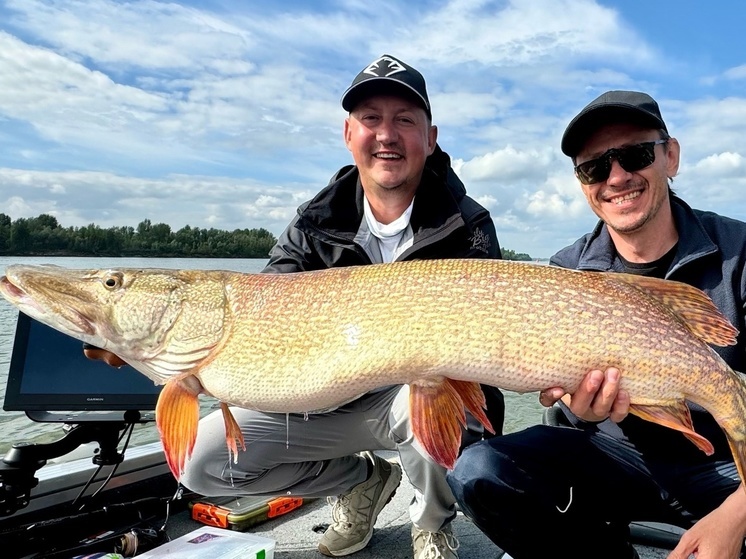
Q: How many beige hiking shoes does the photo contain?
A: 2